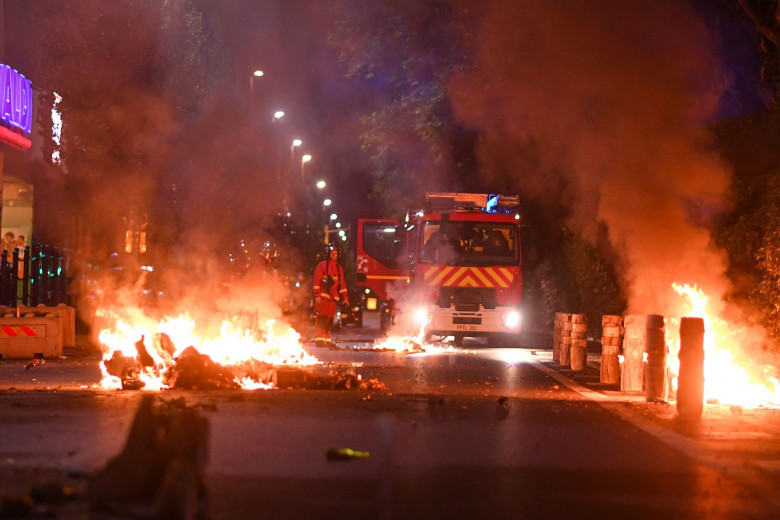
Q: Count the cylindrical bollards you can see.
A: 7